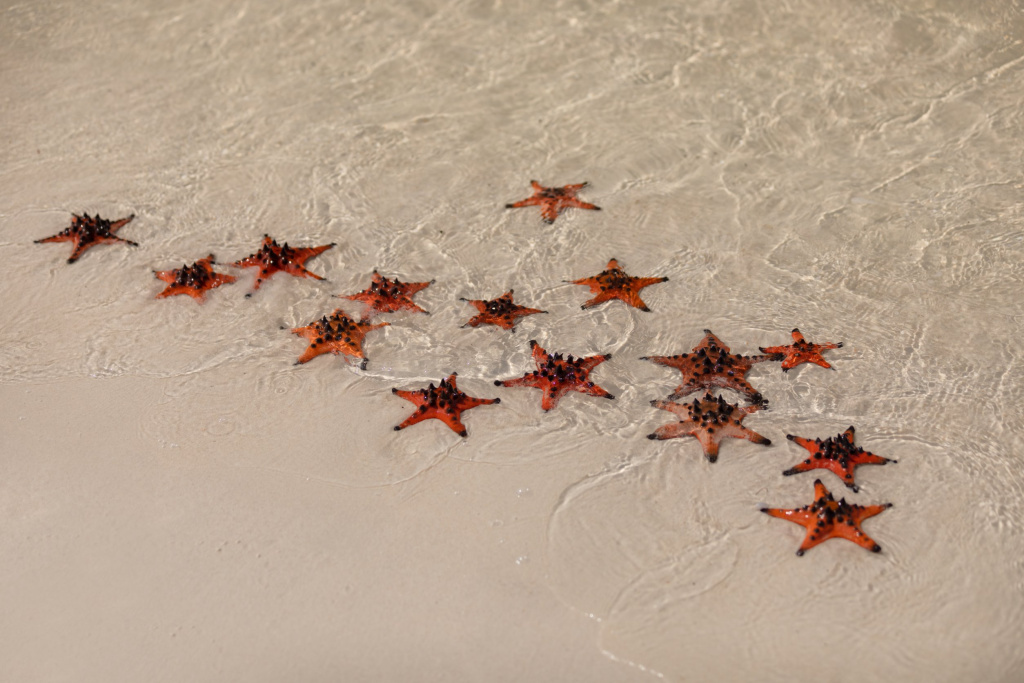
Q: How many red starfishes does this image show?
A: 15